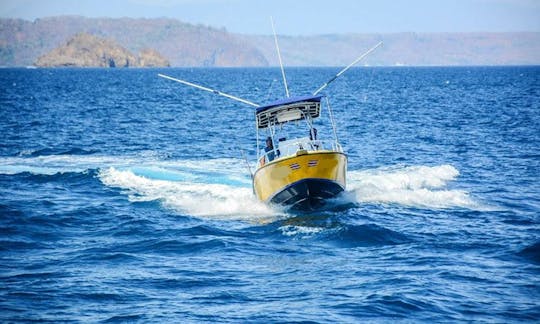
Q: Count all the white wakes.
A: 2